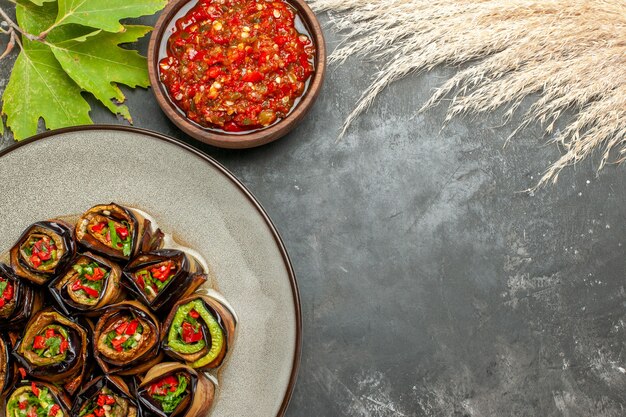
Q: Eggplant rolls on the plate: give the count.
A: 12